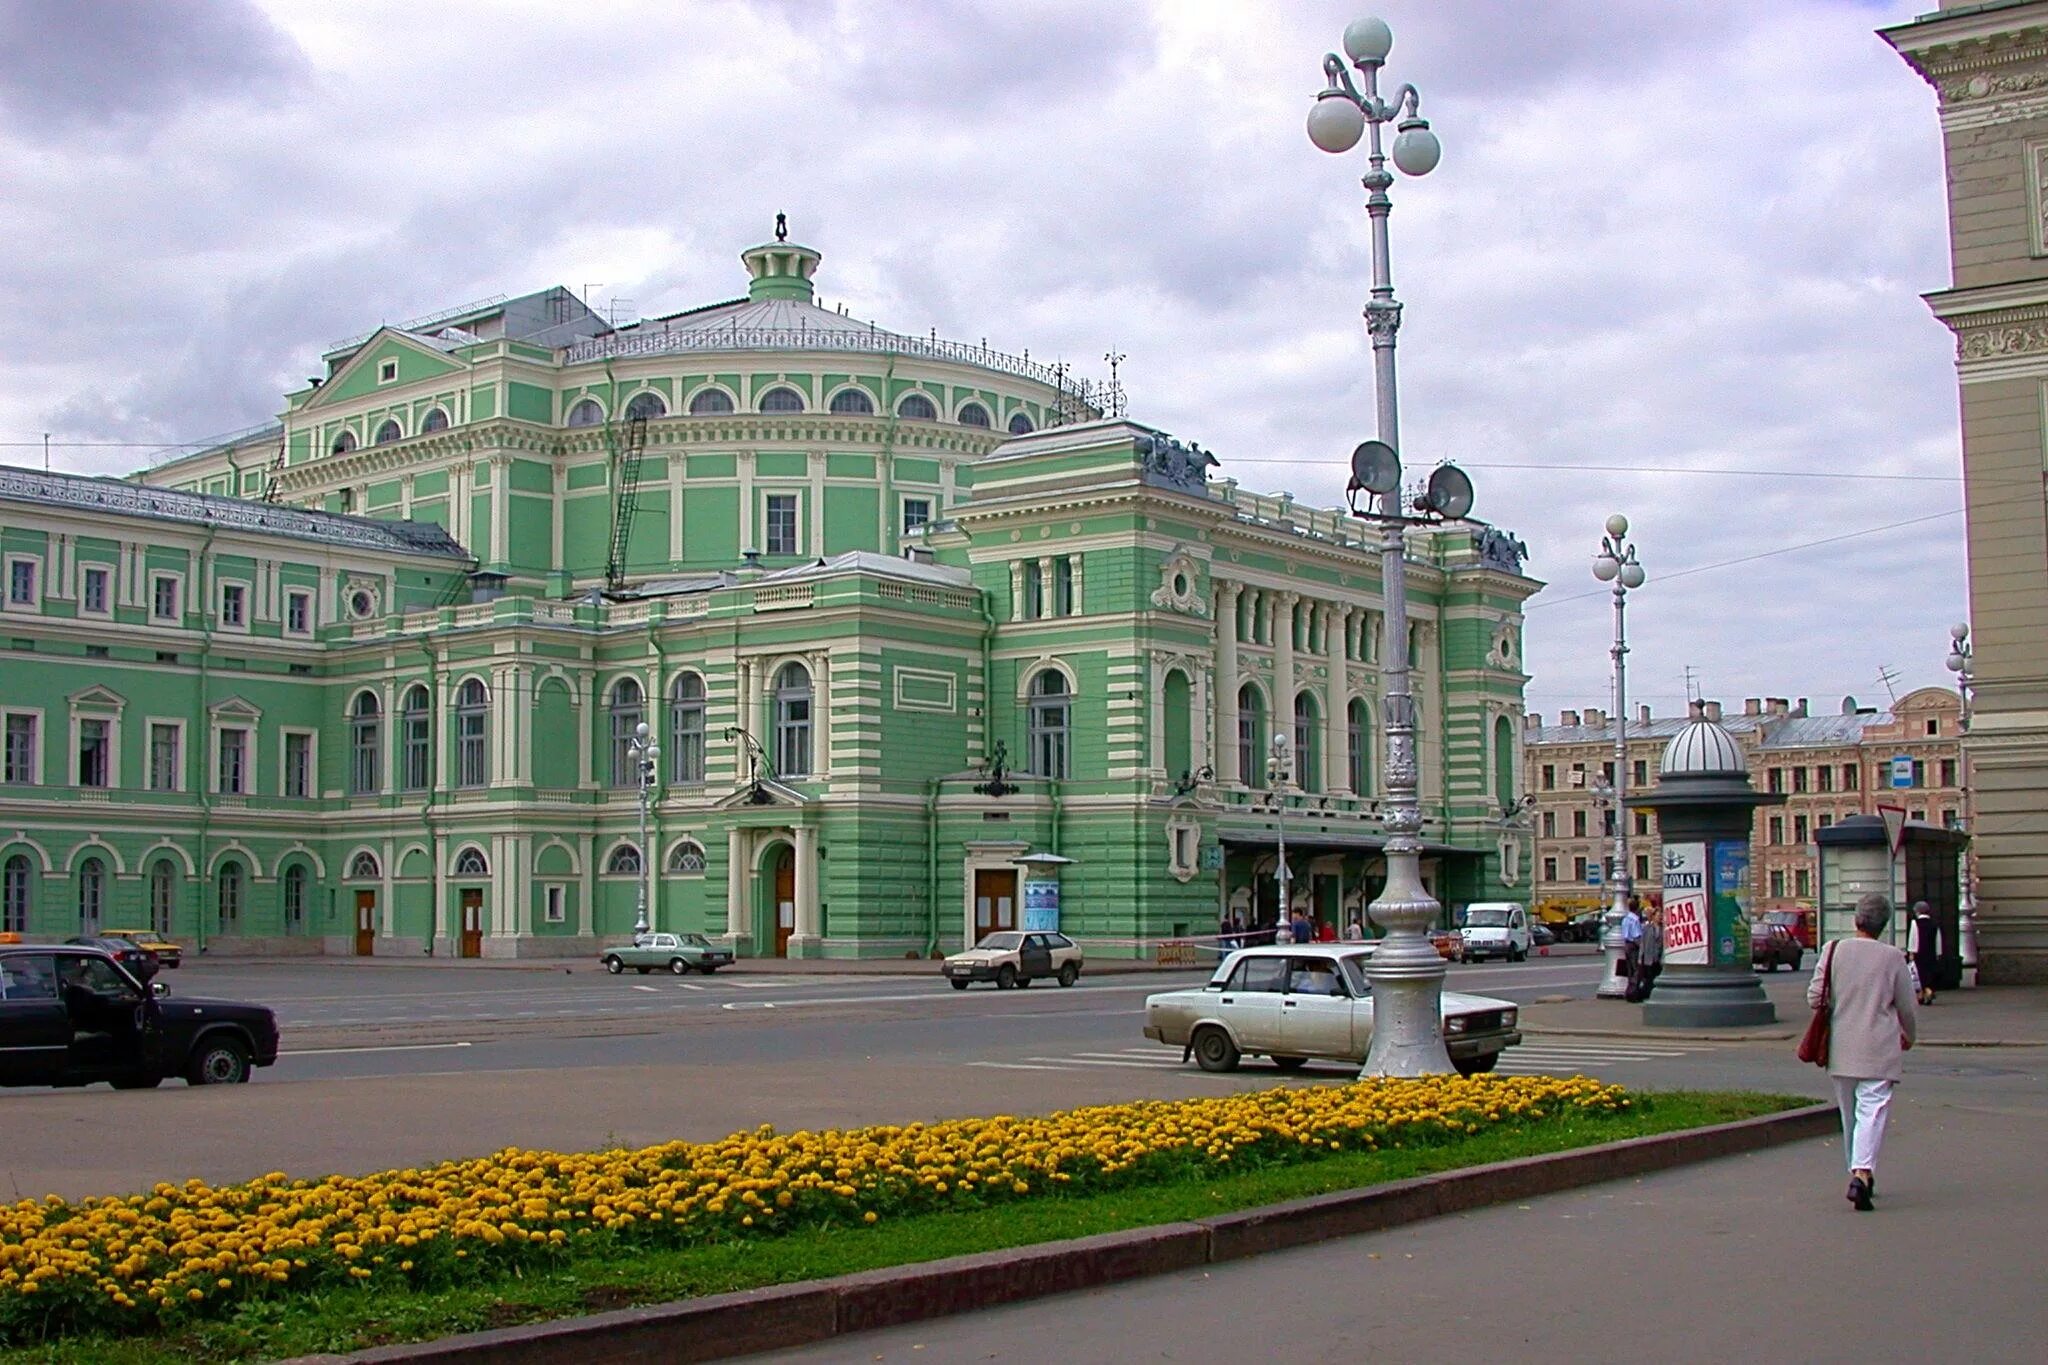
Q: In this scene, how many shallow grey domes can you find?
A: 1